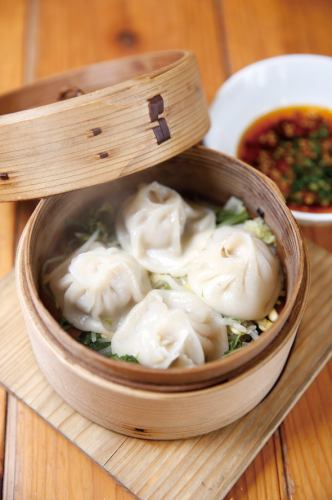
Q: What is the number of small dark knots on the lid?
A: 3